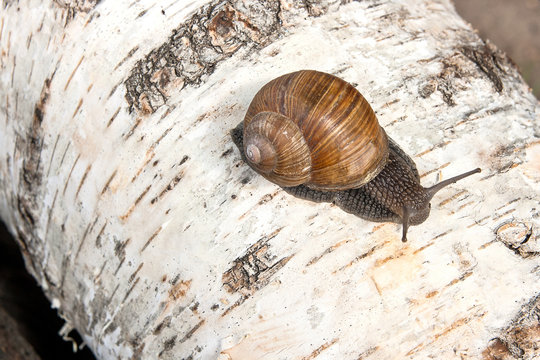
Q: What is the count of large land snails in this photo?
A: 1